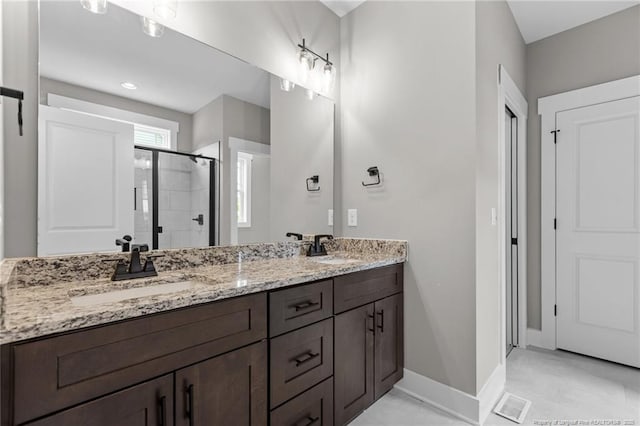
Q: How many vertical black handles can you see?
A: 4